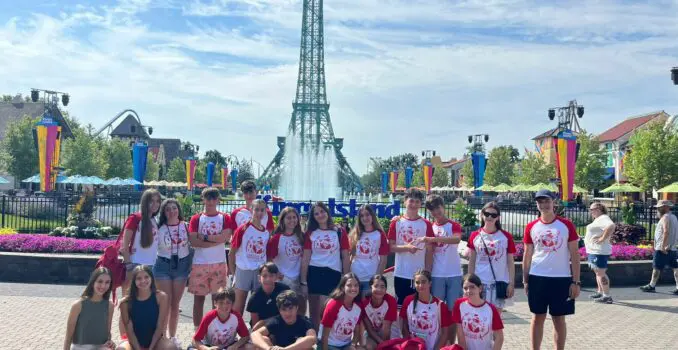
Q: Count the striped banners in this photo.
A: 6